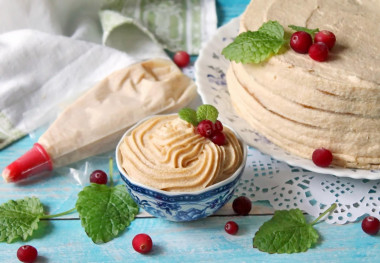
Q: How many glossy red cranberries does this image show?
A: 14